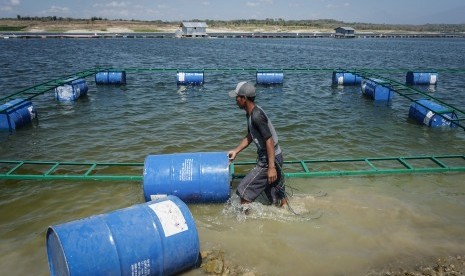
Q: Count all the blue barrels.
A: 11